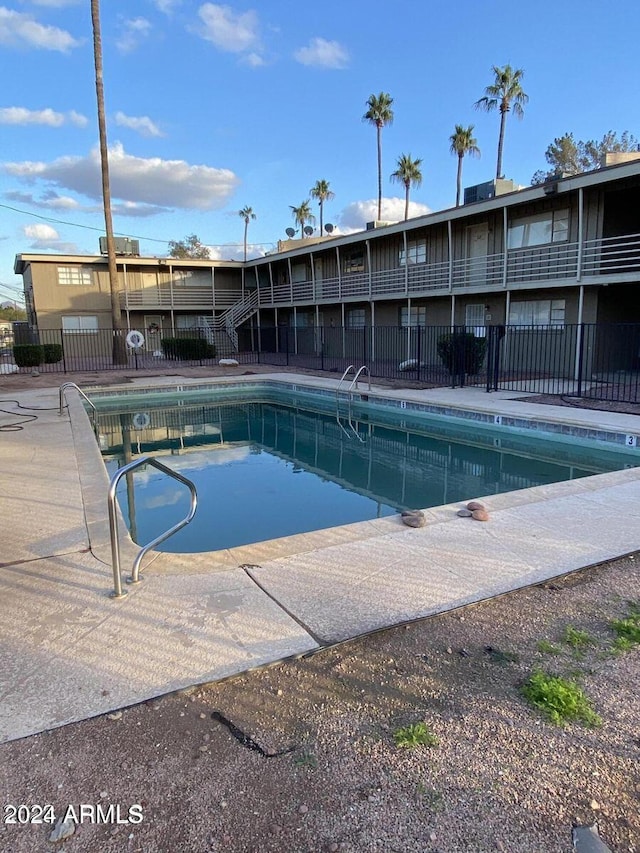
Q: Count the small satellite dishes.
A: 3